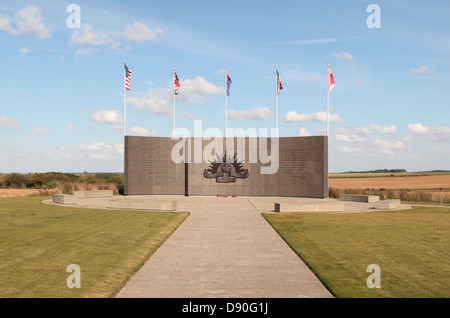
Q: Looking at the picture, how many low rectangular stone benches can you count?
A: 6